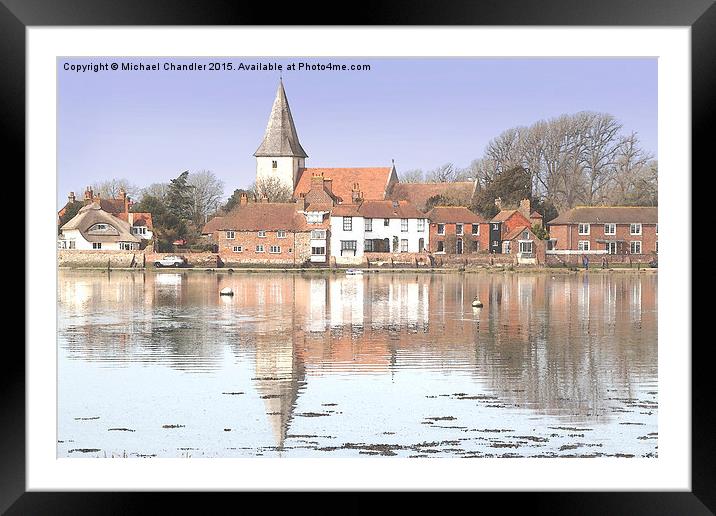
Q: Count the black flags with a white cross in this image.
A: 0